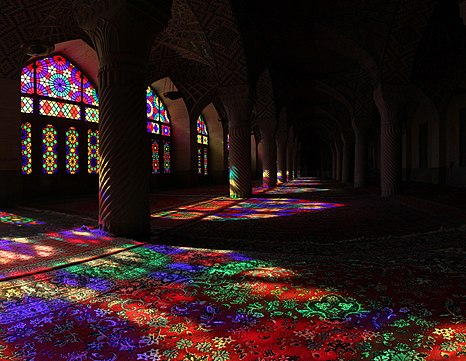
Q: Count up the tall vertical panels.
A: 8